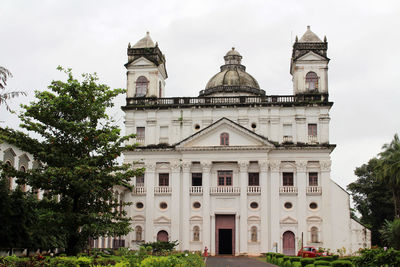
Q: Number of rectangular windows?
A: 9